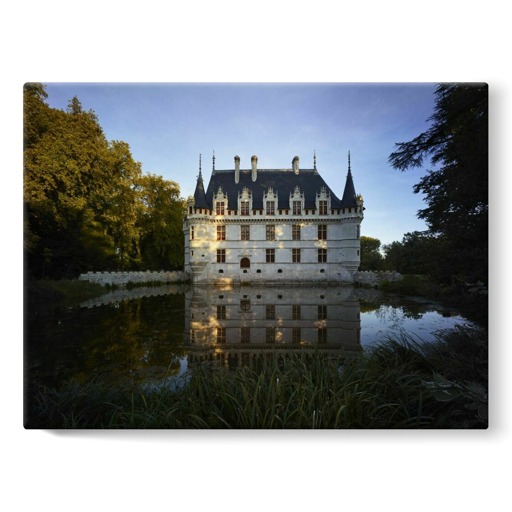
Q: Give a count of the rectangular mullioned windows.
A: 14